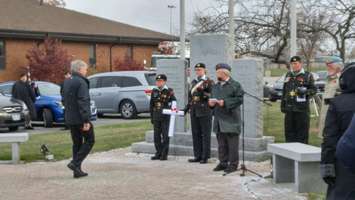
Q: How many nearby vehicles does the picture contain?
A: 3